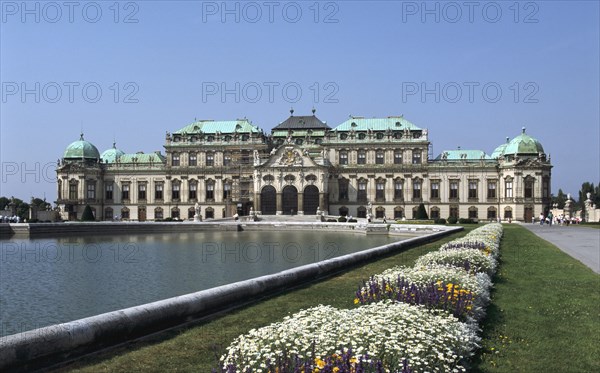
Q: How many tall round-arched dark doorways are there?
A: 3